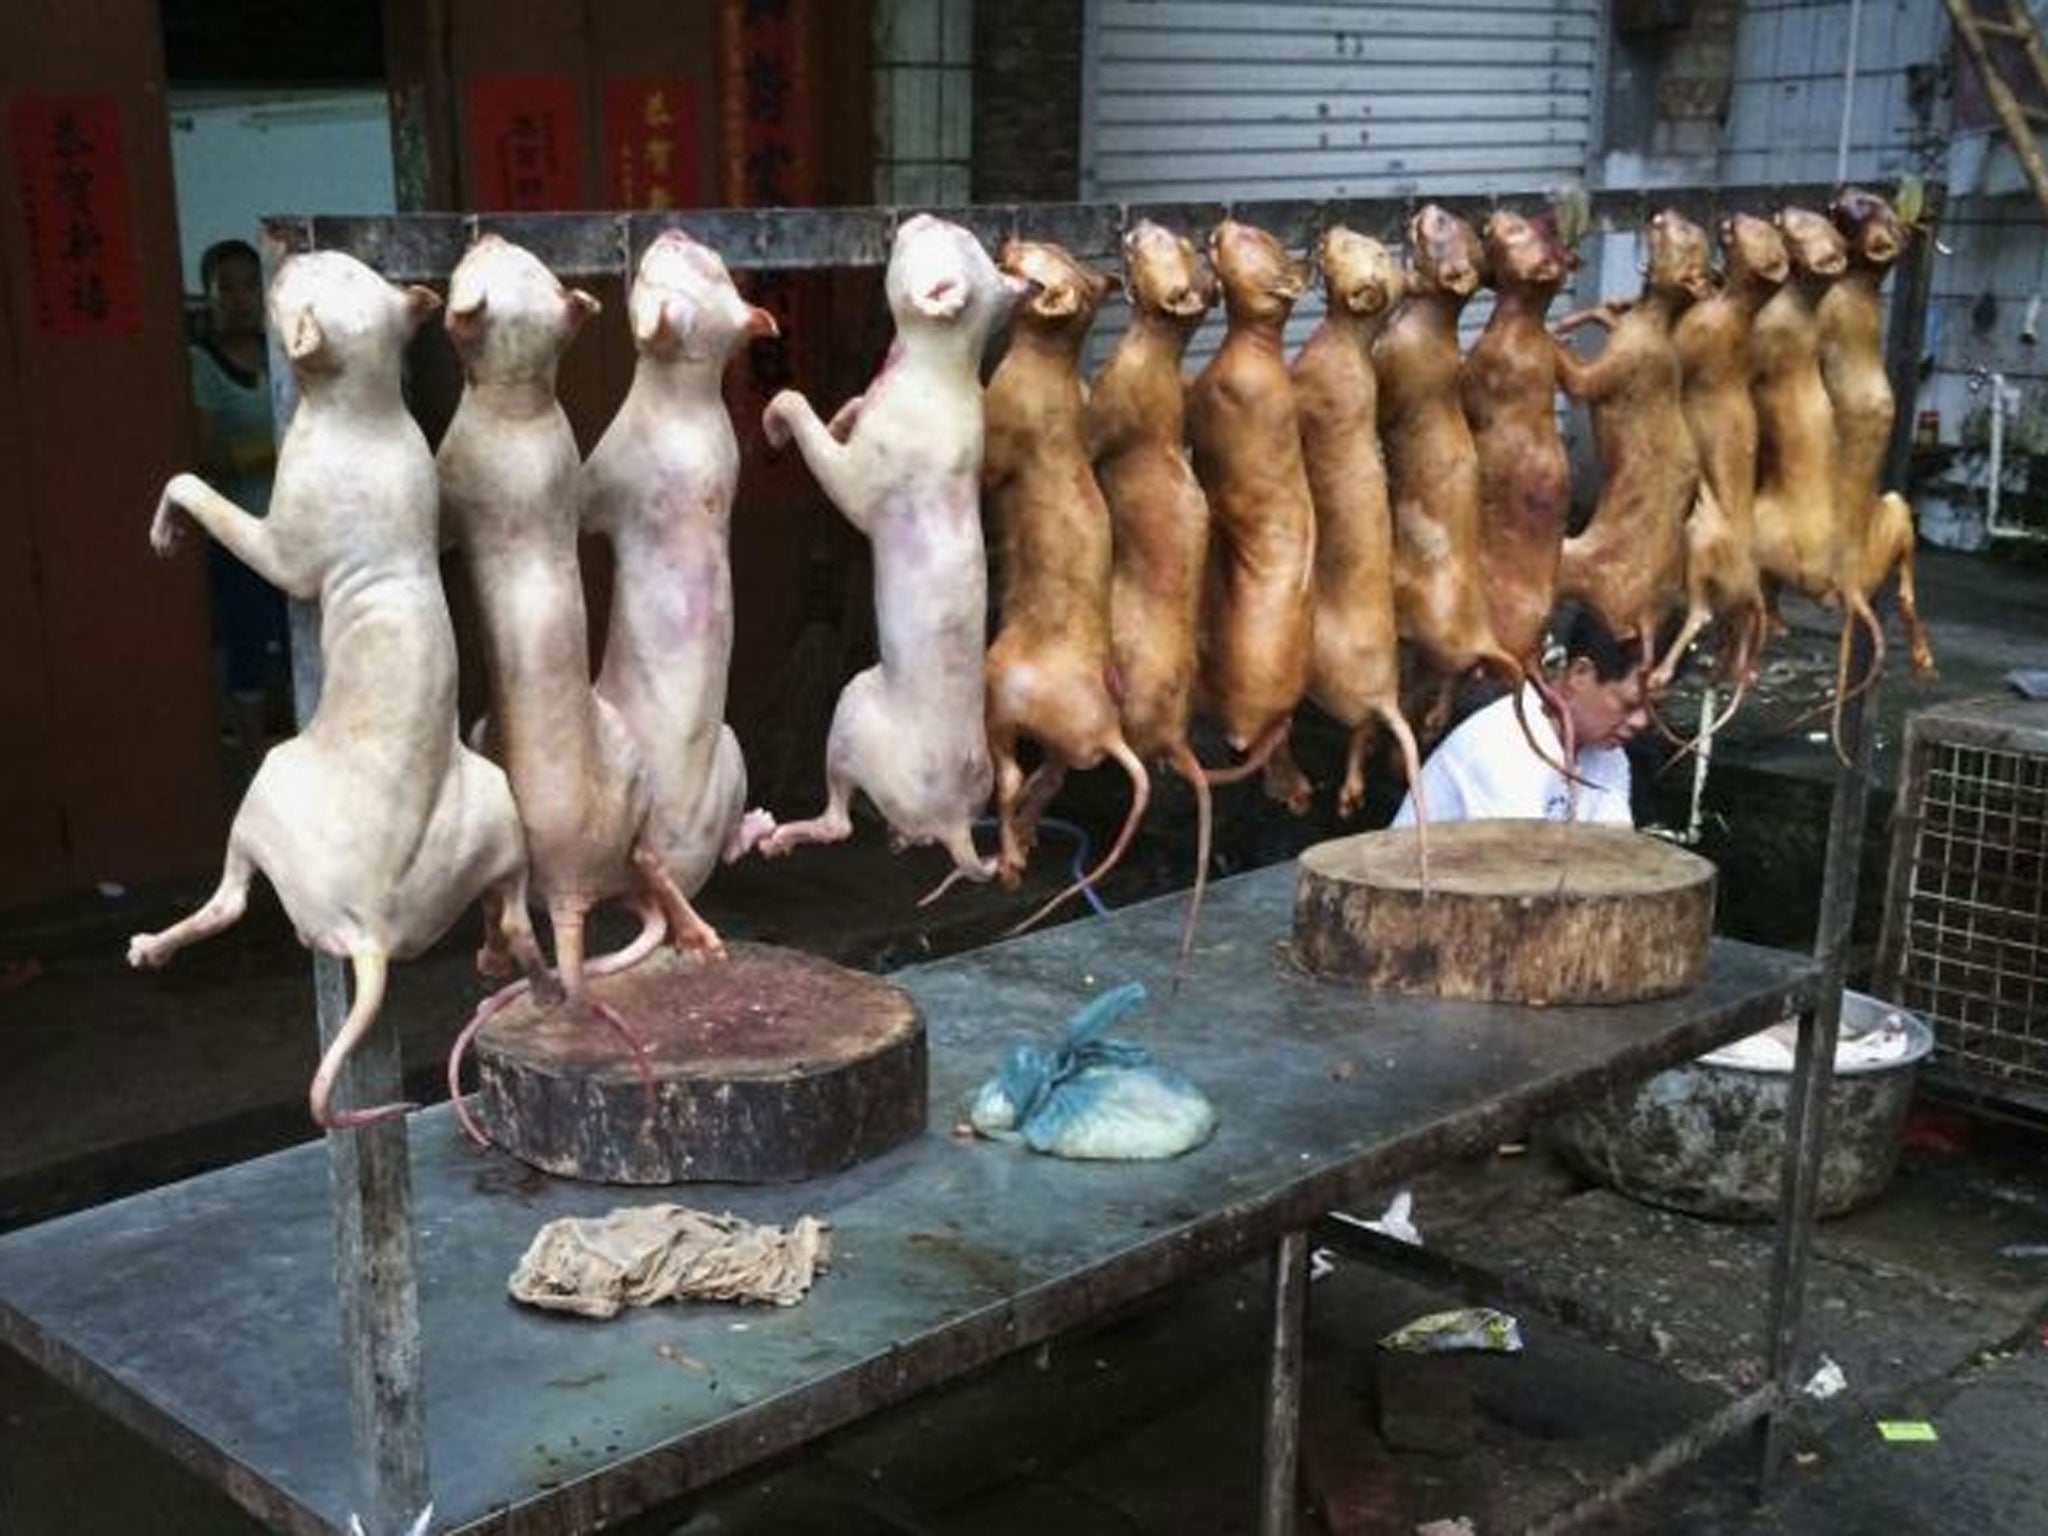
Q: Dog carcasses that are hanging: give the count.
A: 14